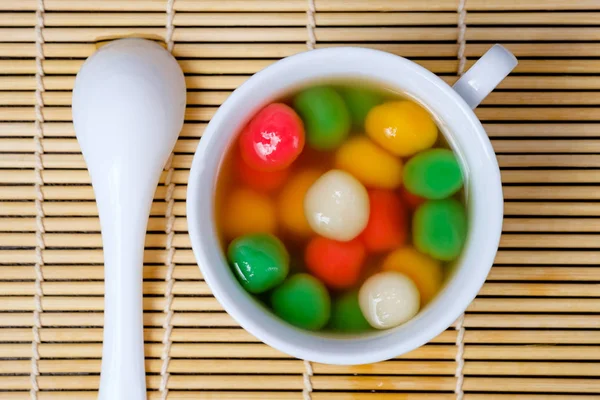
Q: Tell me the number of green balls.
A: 7